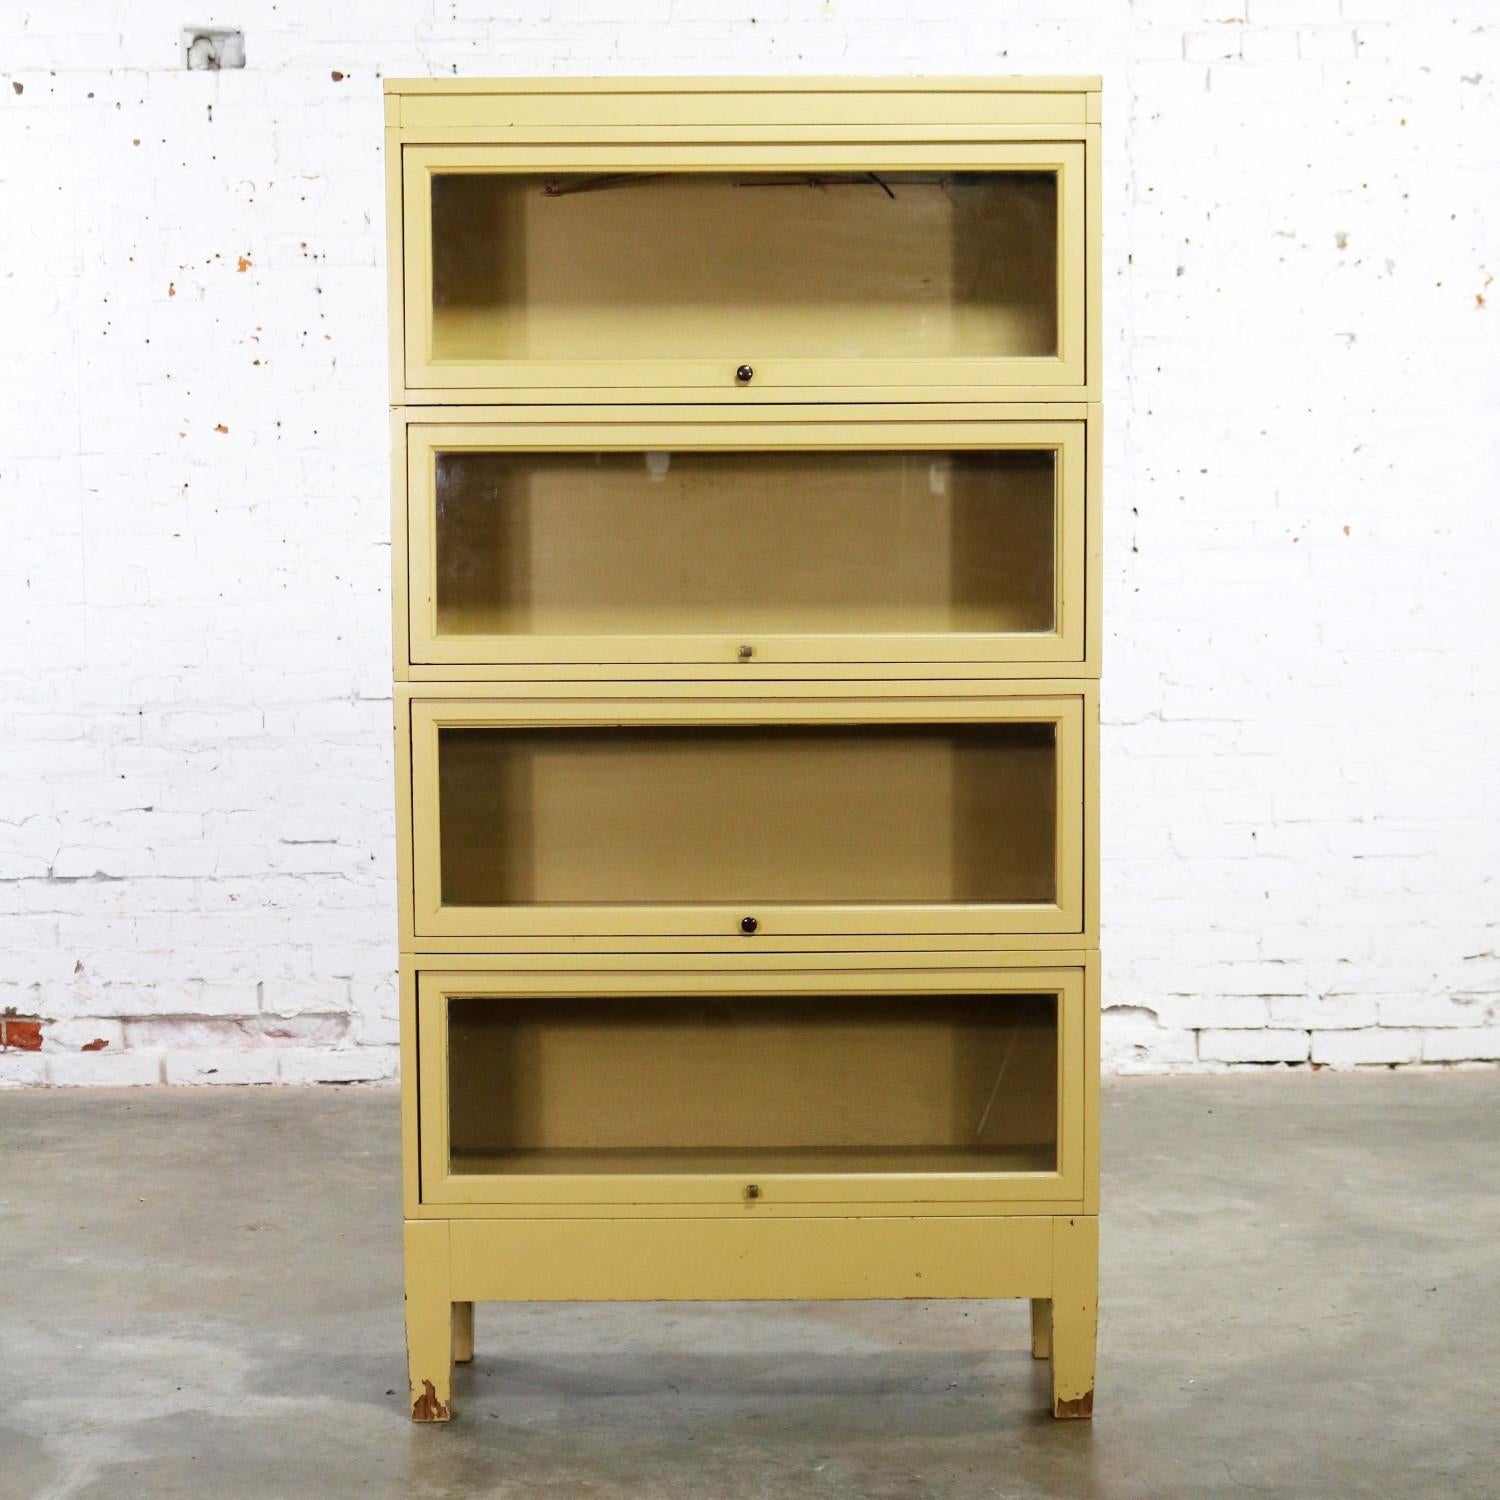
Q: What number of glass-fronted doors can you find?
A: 4